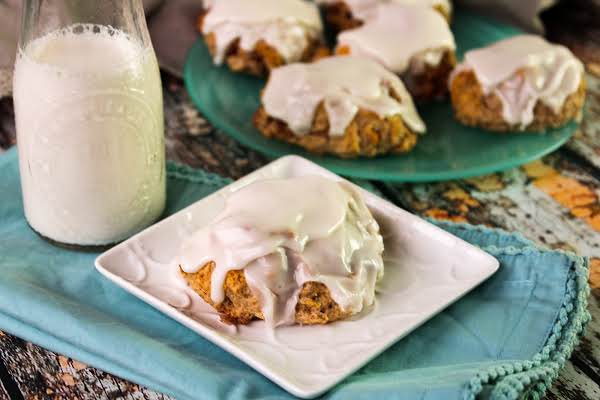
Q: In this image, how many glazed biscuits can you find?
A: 6